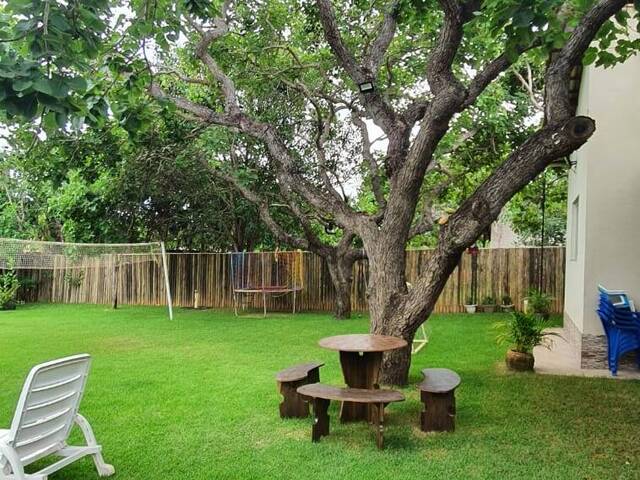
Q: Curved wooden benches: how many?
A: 3